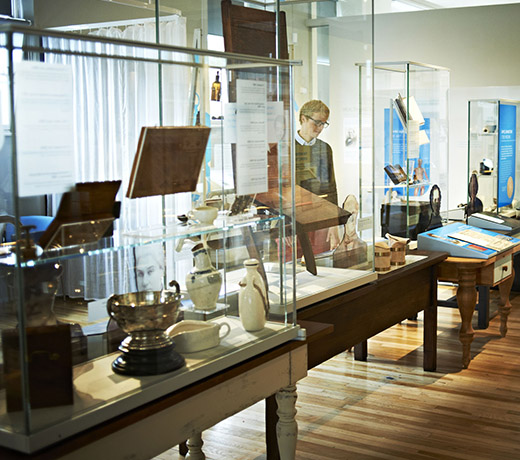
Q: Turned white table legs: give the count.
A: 2